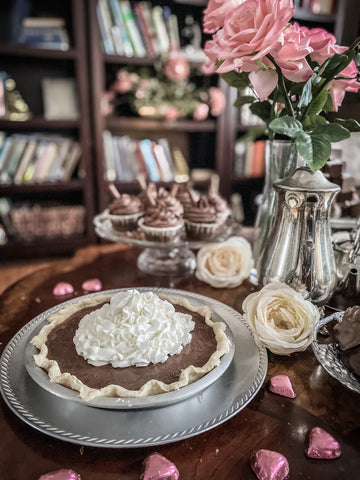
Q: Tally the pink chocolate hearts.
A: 7